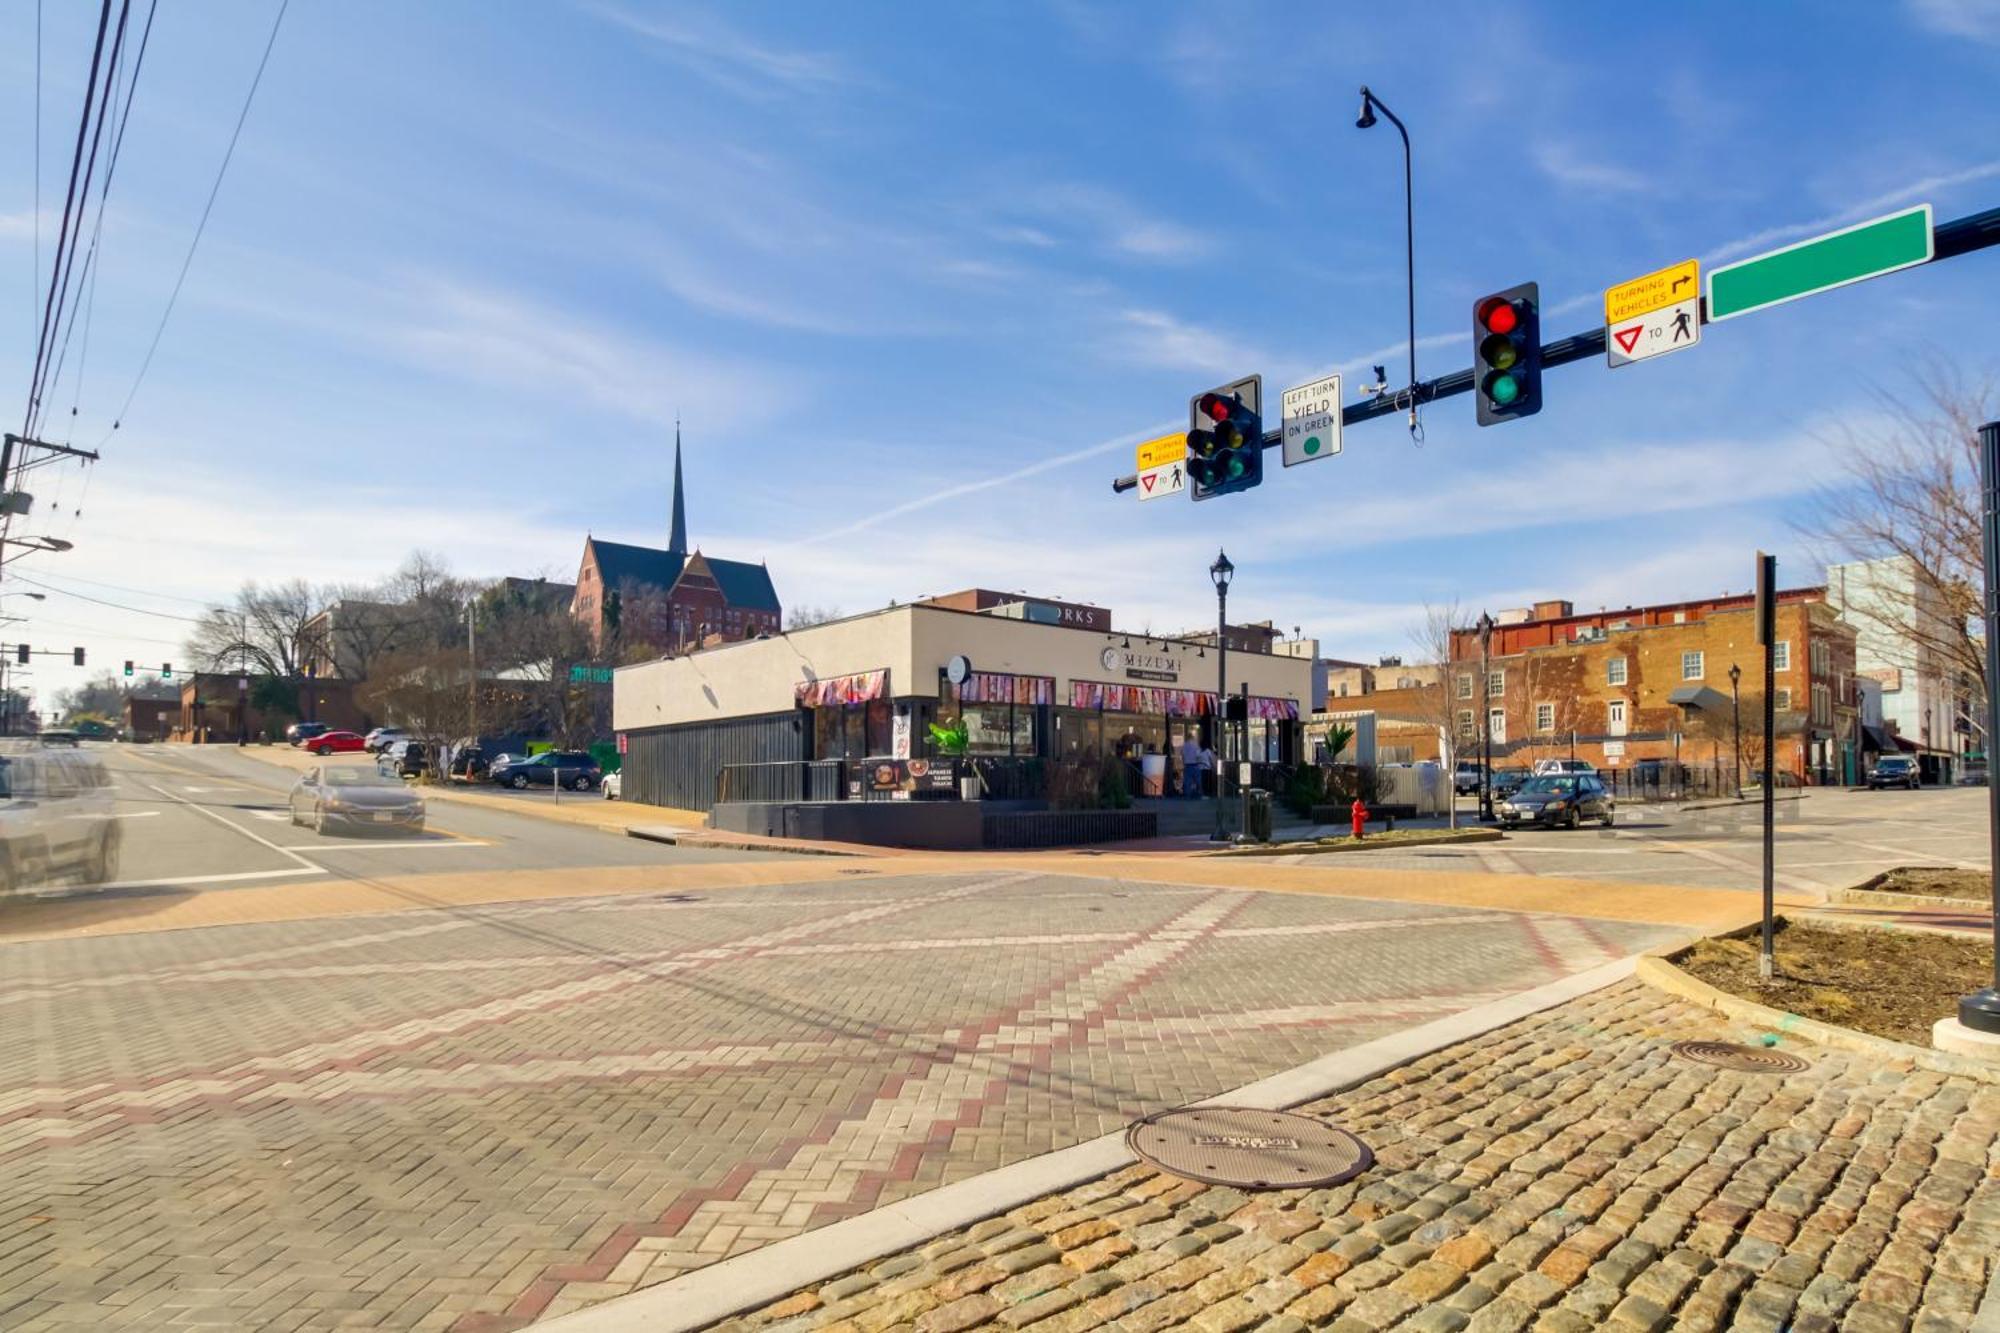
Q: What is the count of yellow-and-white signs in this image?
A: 2